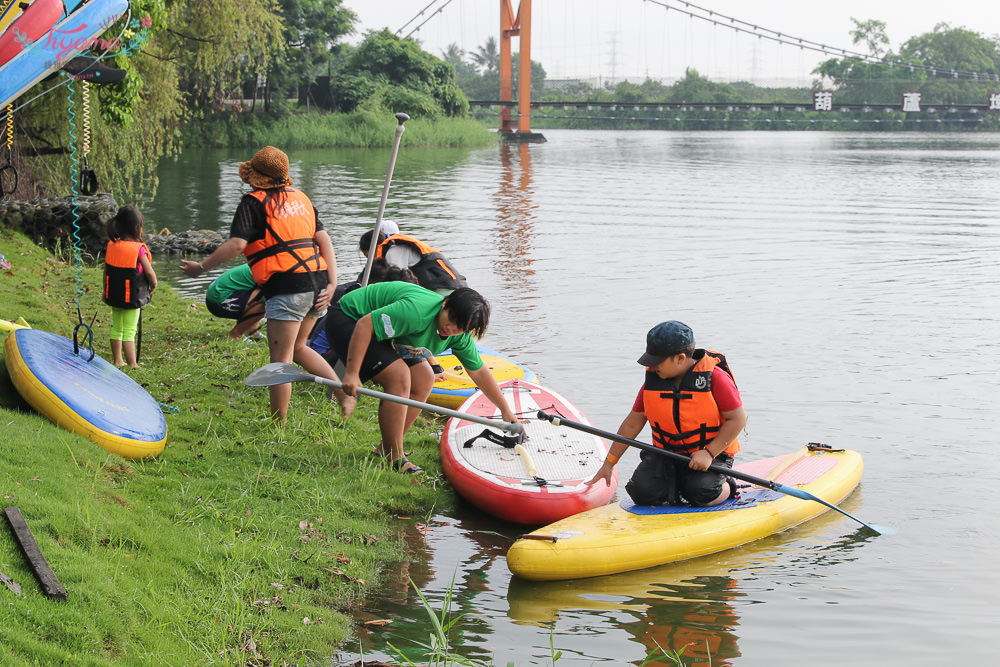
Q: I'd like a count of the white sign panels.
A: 3